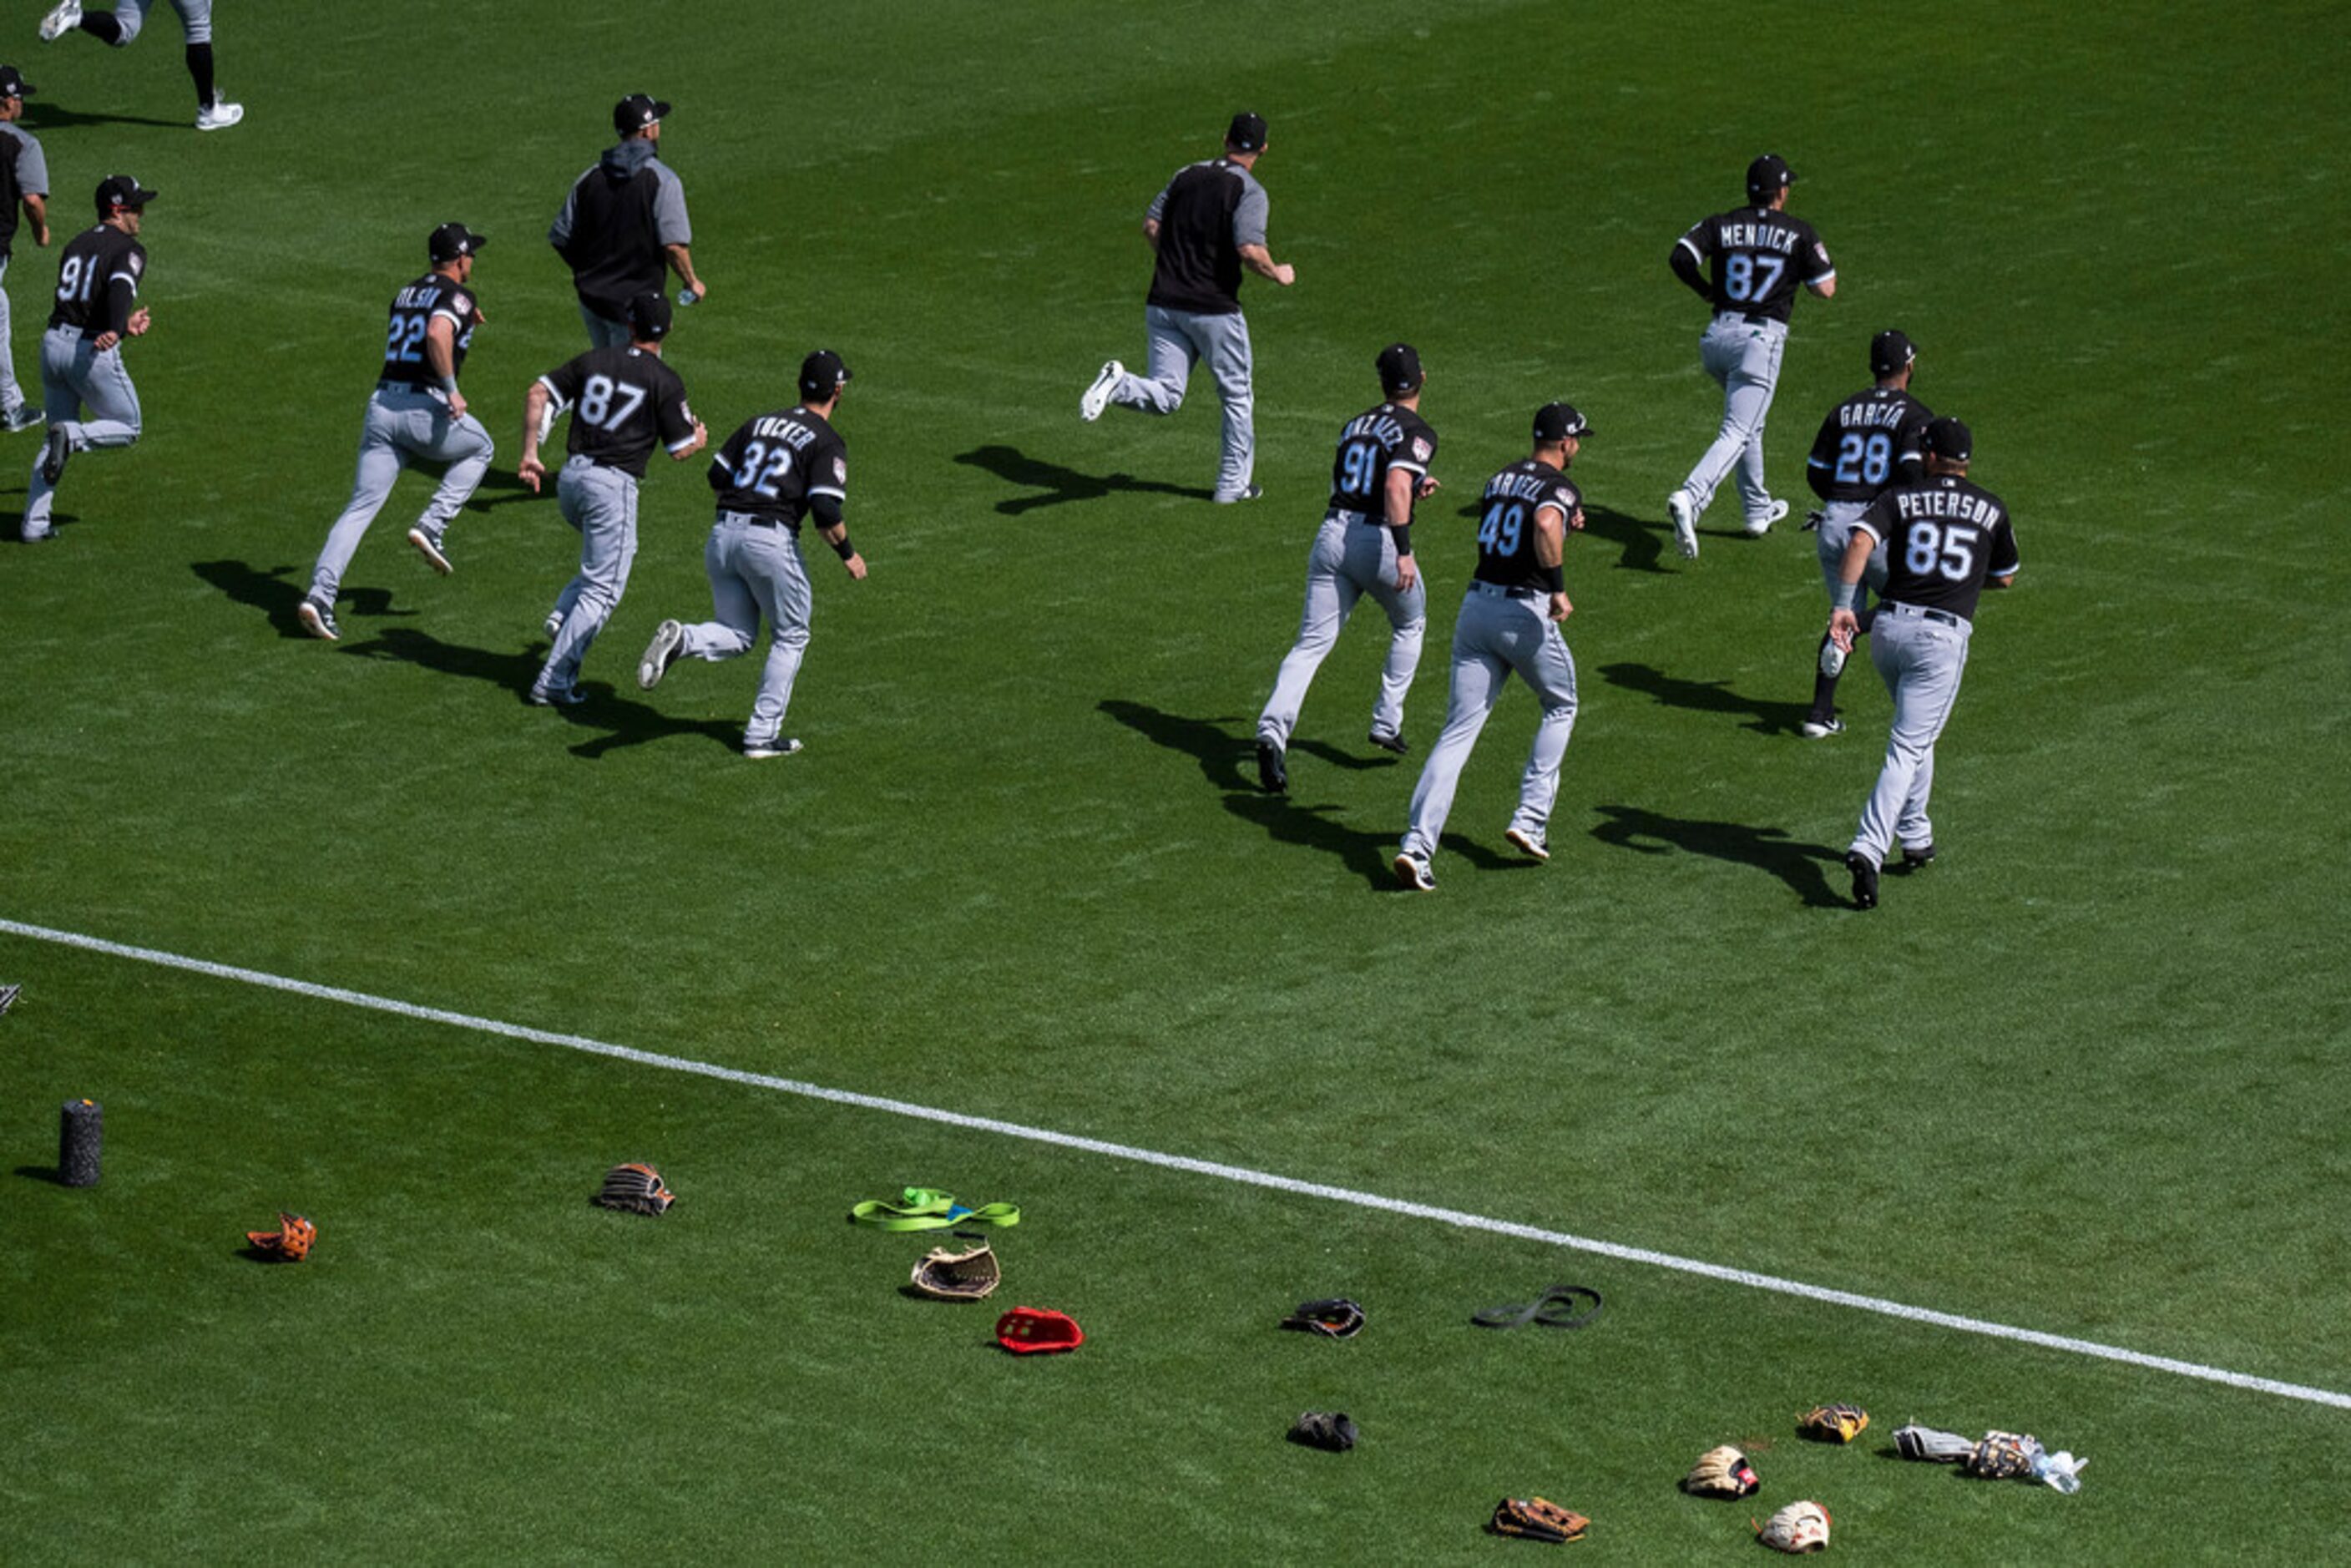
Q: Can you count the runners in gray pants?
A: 13